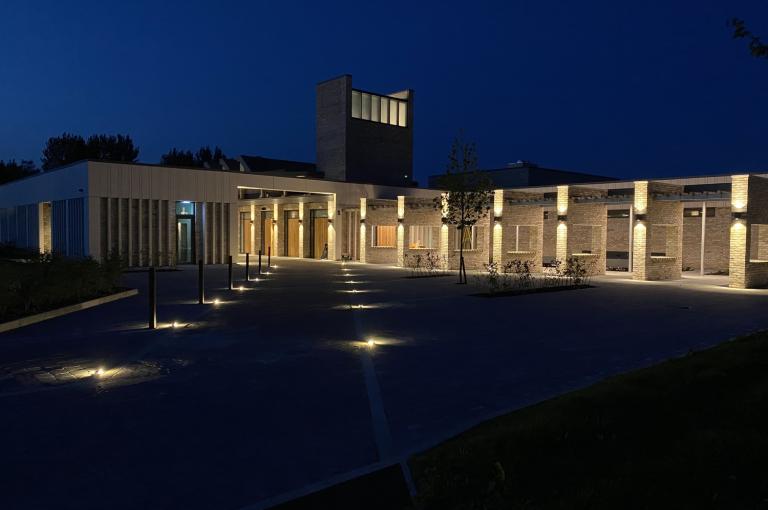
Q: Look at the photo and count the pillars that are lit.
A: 11